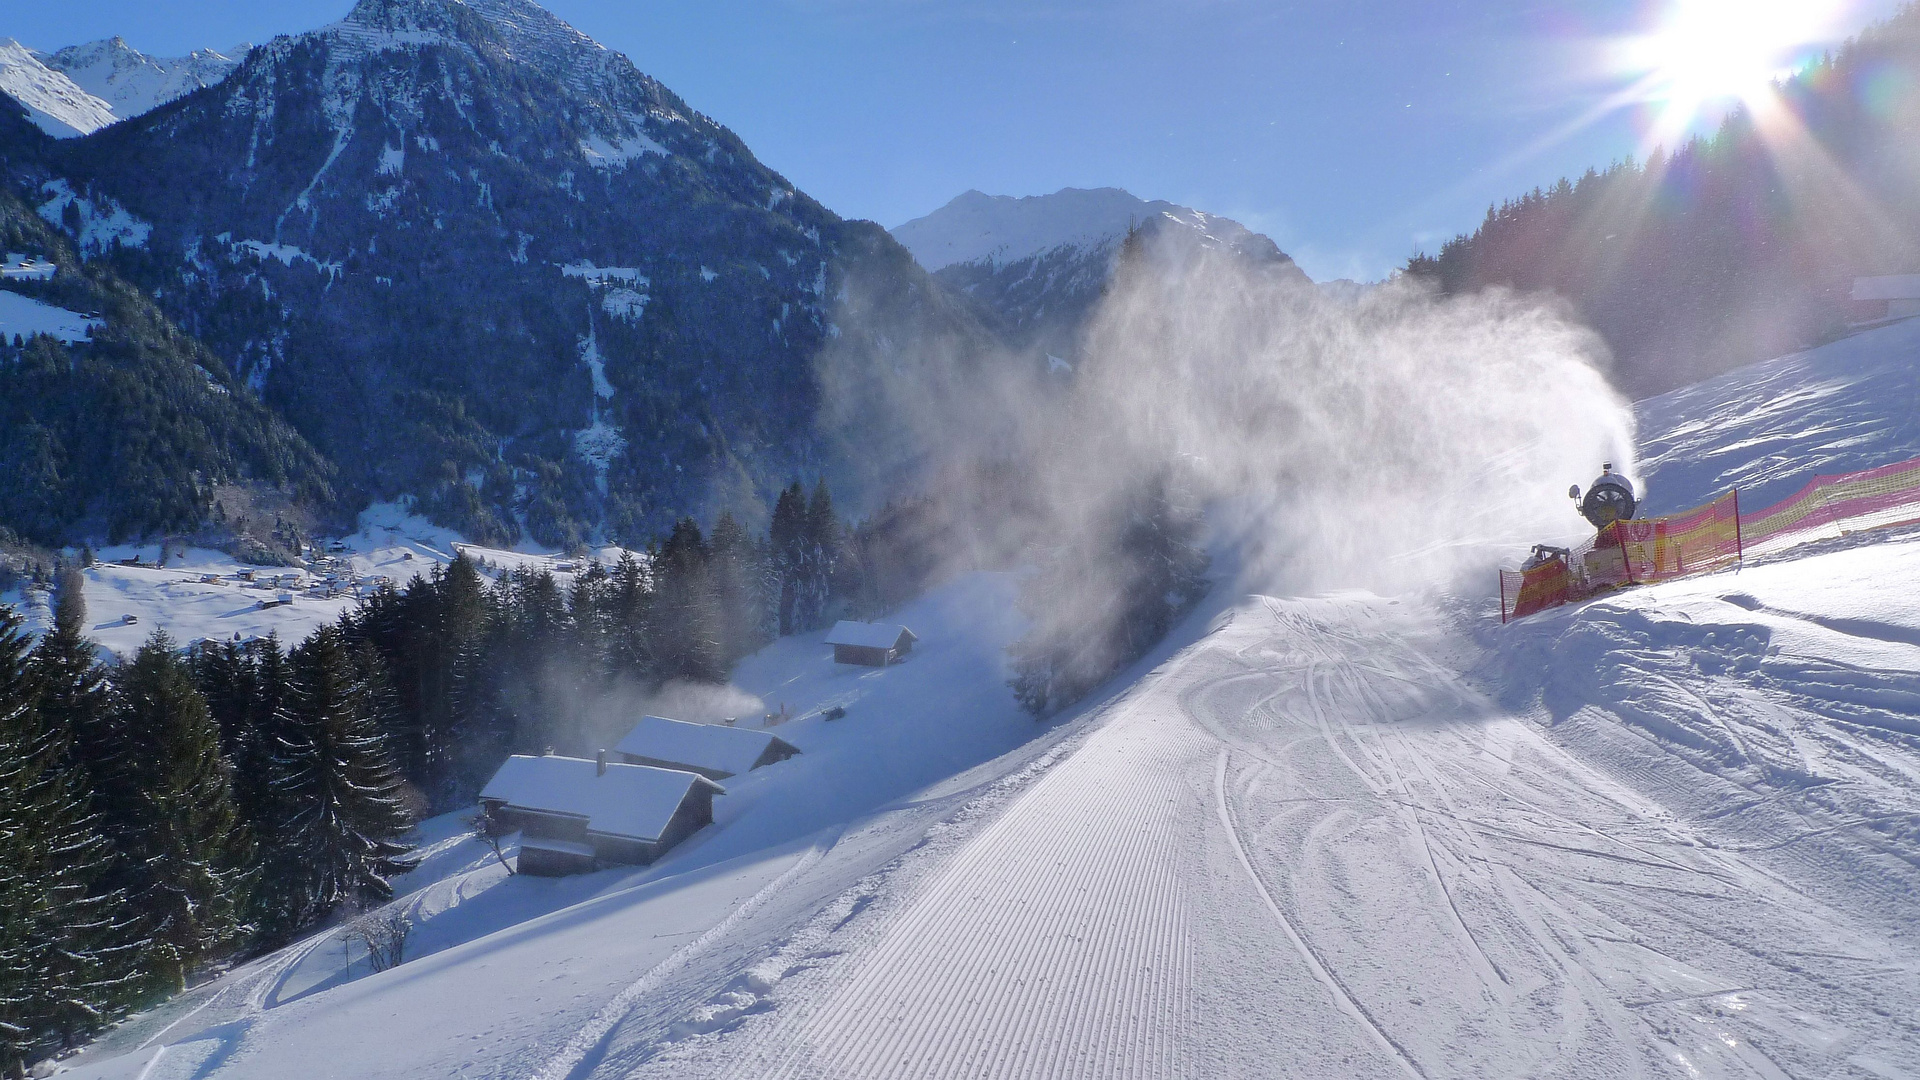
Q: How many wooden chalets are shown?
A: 3